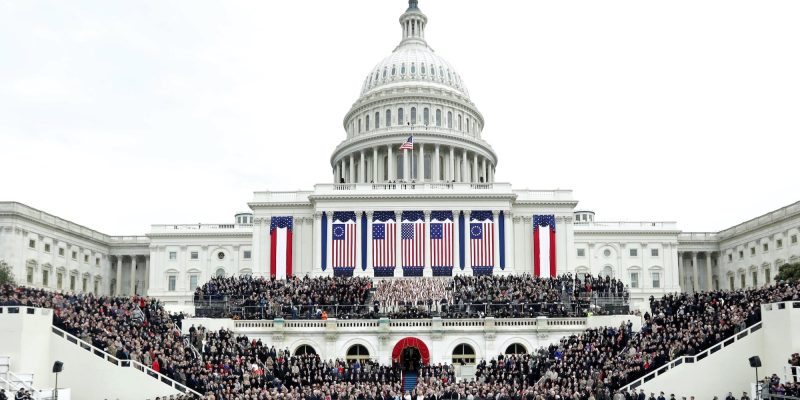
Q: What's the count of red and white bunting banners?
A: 2